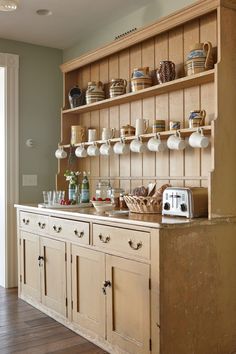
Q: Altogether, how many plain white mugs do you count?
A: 9